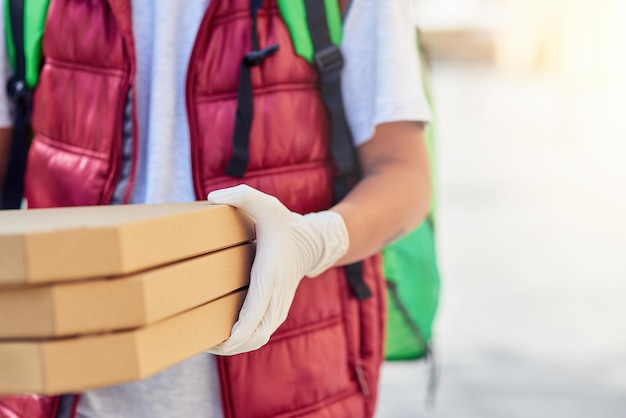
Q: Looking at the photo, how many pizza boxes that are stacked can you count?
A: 3